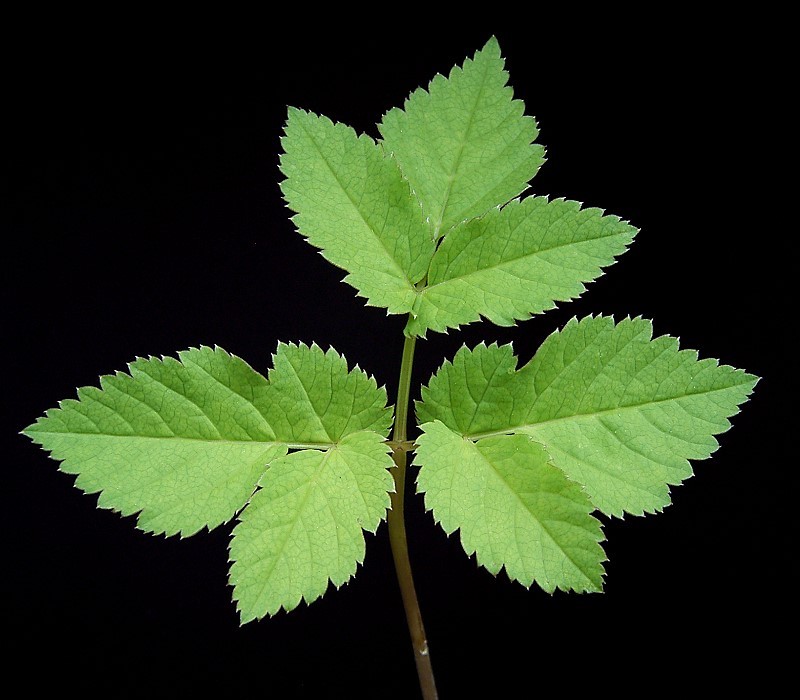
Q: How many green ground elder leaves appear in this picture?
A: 7